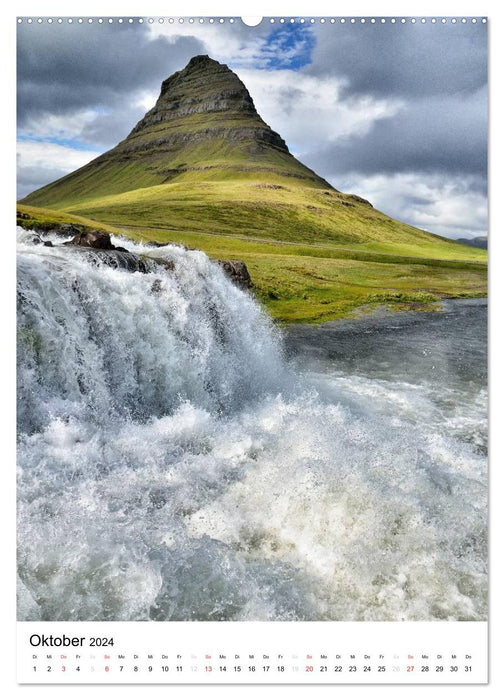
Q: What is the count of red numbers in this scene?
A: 5